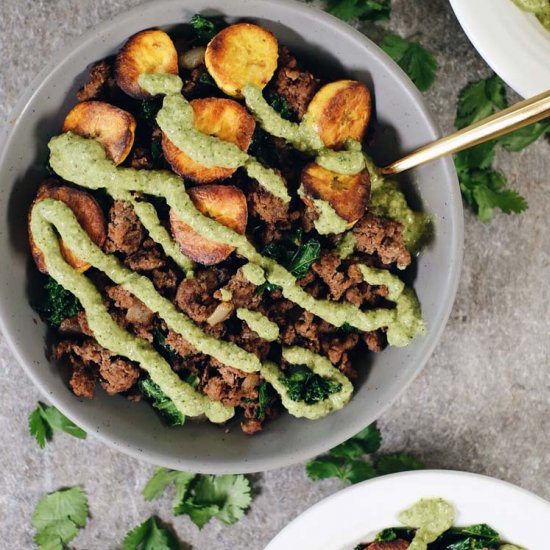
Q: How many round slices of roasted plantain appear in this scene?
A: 8